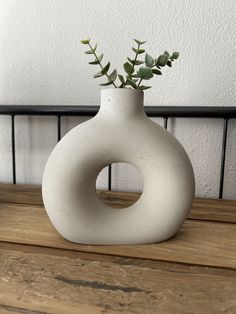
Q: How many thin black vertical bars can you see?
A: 5